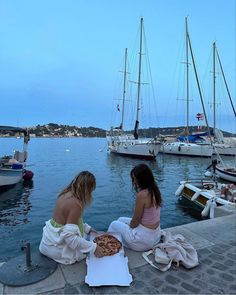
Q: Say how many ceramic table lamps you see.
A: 0